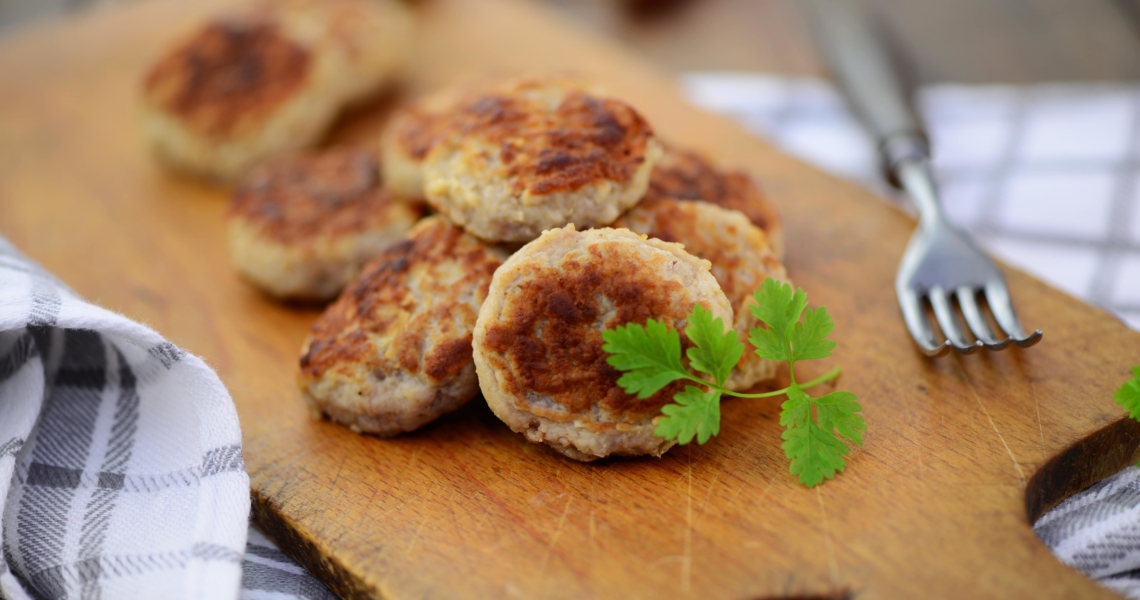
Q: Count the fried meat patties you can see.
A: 9